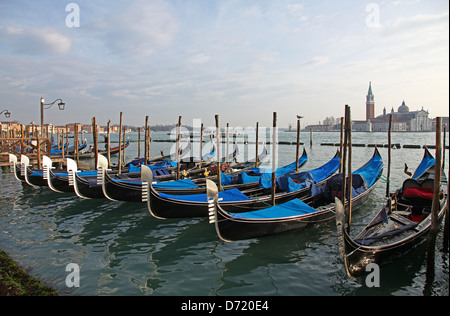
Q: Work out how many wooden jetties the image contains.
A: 1